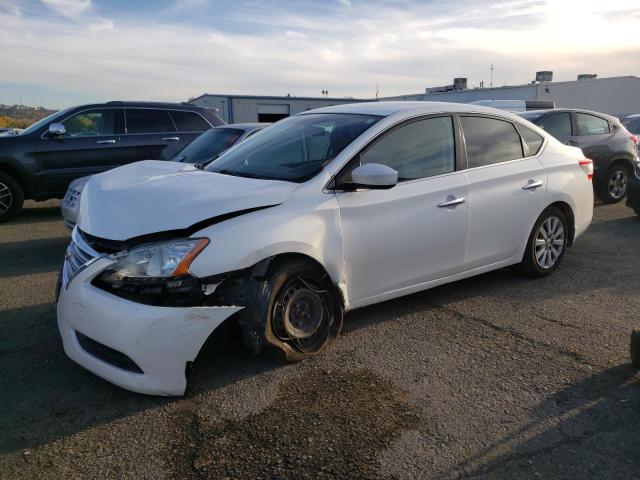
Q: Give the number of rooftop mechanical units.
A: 3